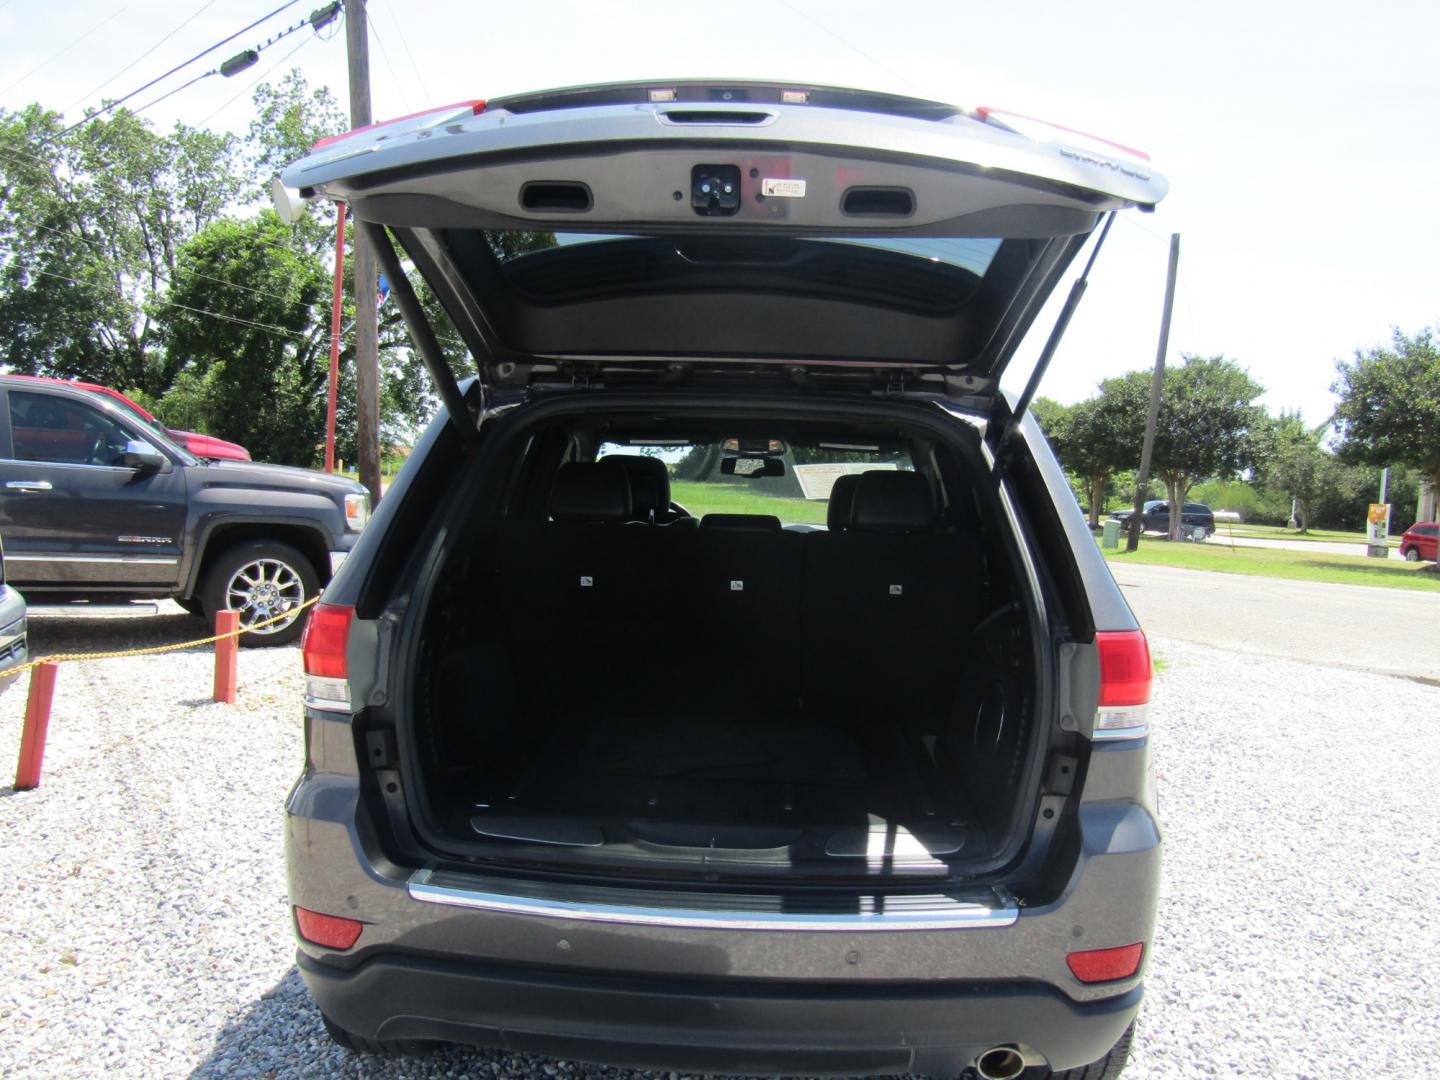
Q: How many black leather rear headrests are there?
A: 3